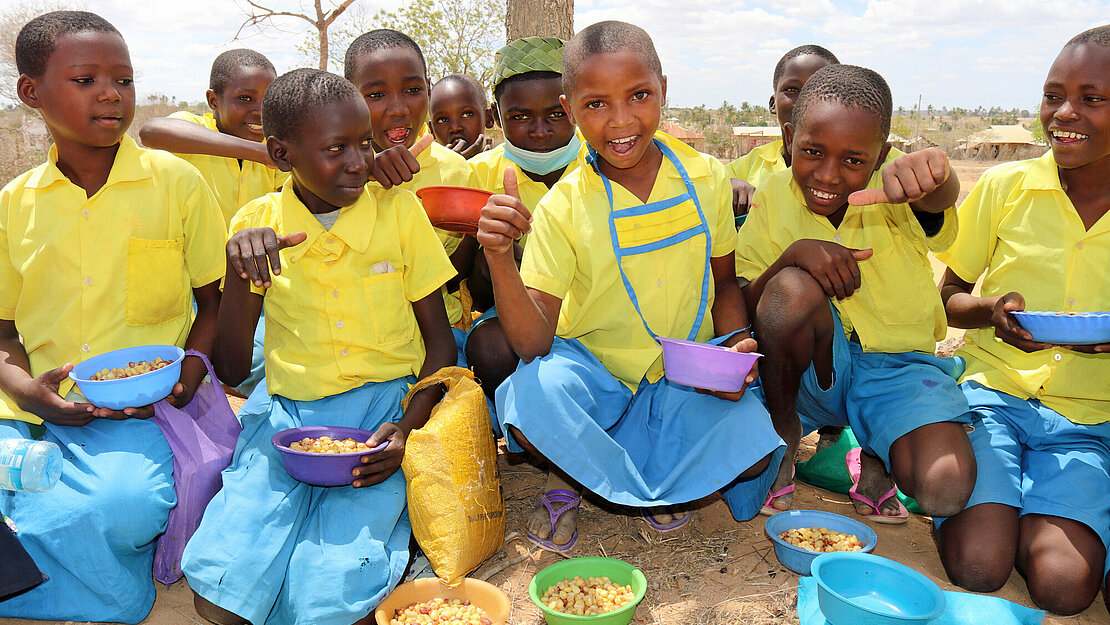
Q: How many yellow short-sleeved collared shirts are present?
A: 9